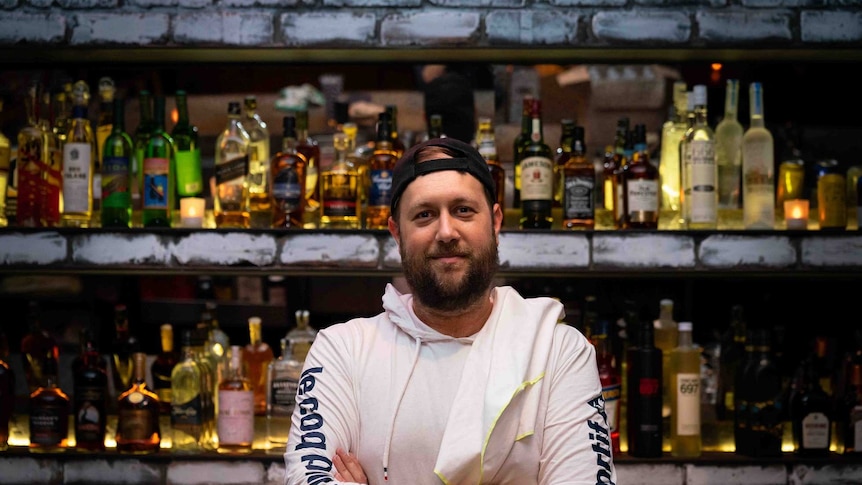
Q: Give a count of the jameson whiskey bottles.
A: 1